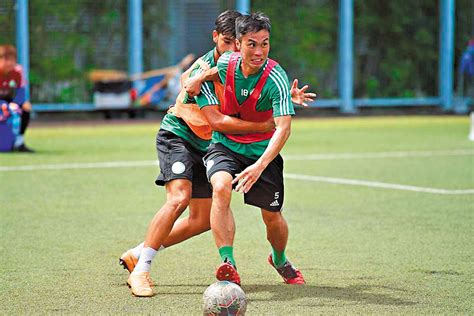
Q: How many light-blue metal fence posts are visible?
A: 5